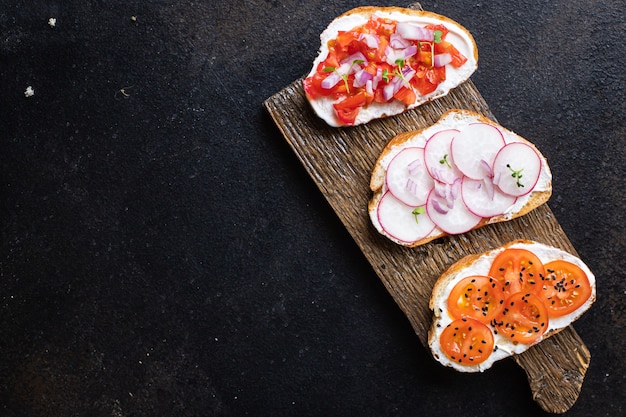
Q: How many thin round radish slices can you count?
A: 7